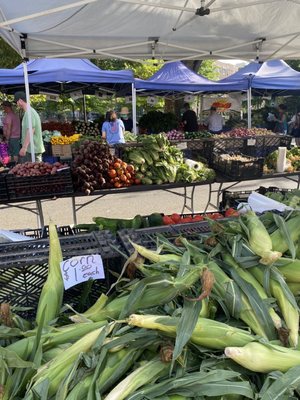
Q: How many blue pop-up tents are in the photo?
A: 3